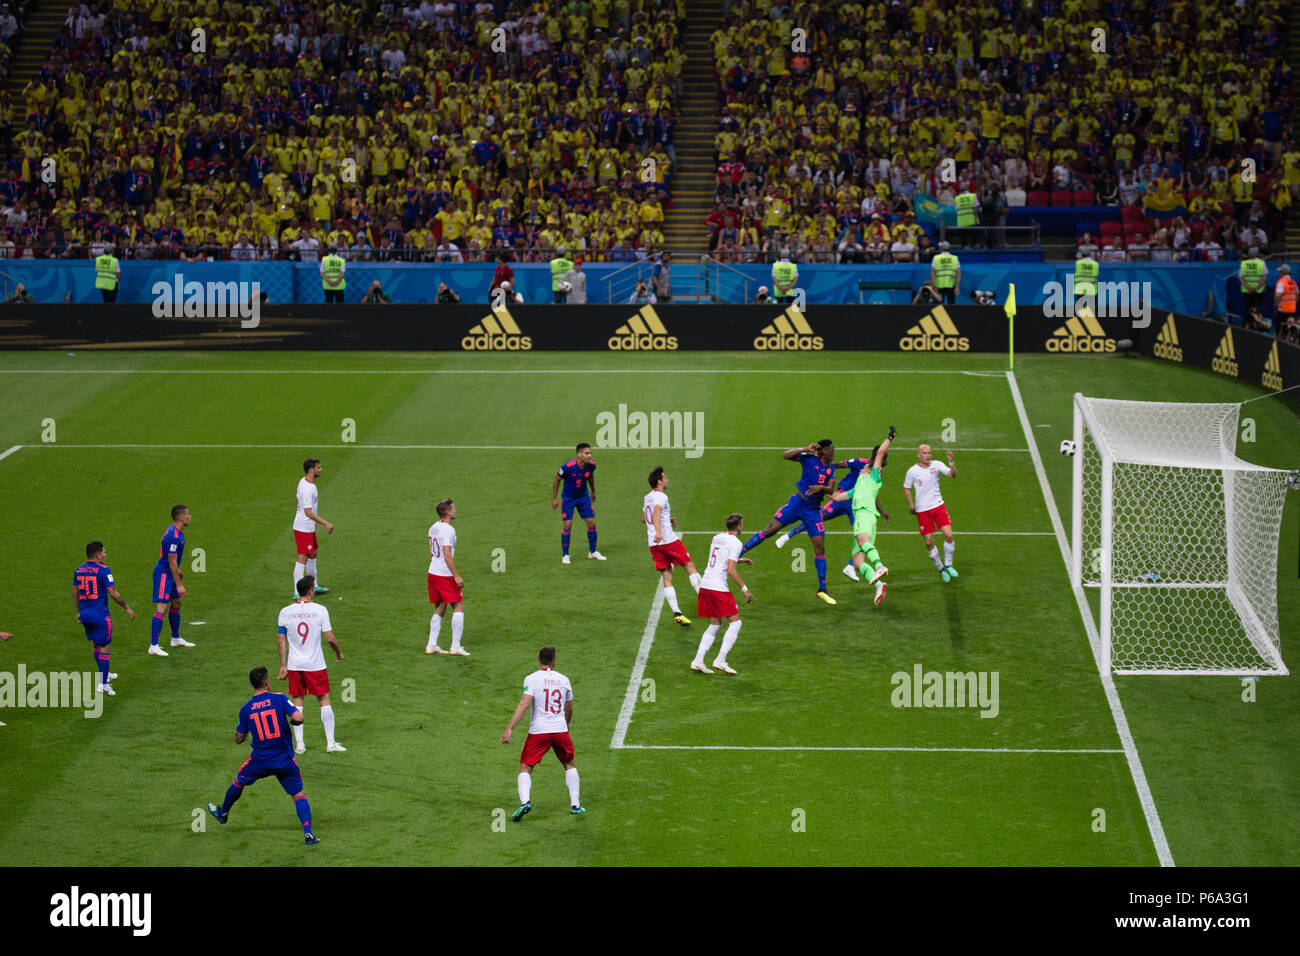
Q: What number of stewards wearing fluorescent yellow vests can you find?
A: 8